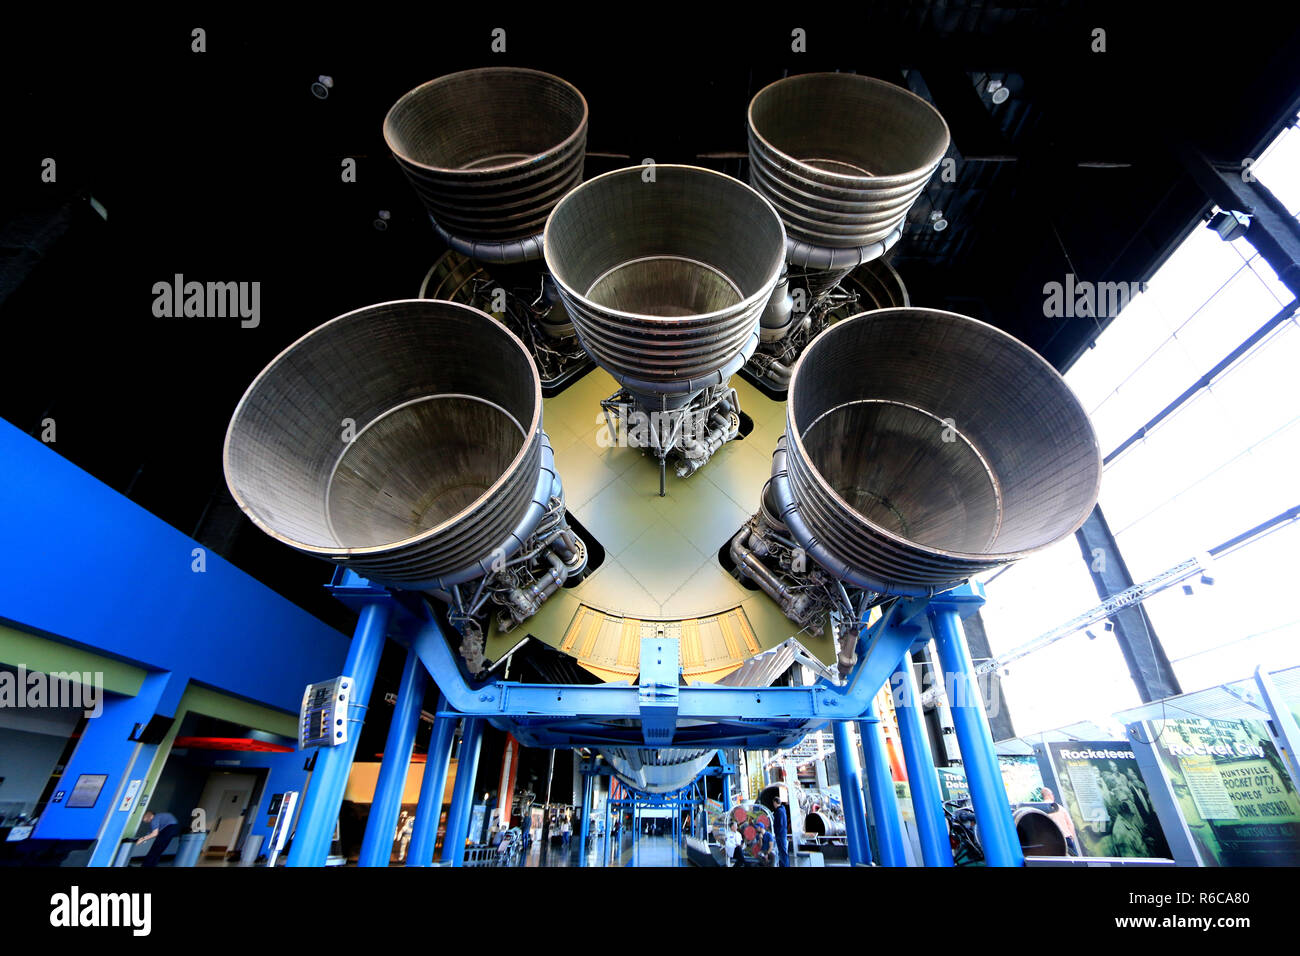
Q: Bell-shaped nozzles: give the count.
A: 5